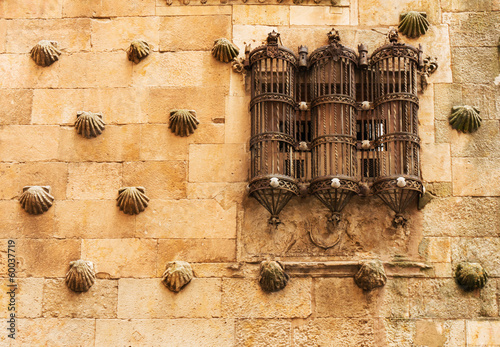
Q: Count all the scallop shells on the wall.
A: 14